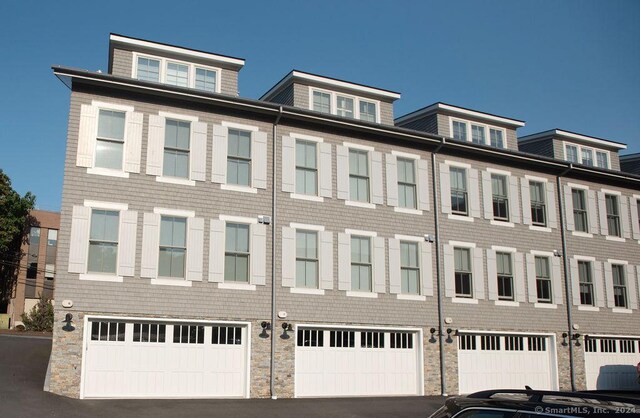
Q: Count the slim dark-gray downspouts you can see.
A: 3